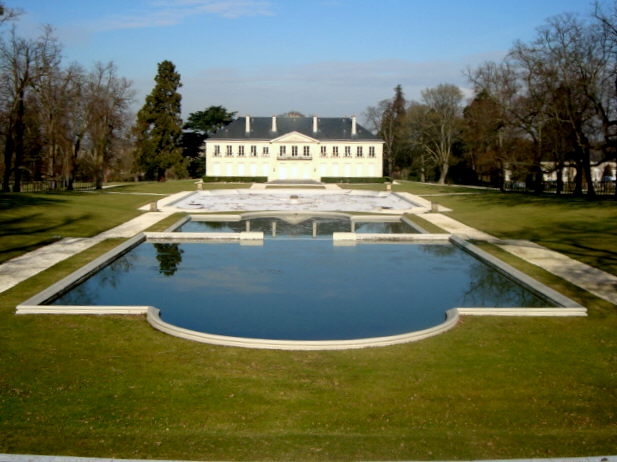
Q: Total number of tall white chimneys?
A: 4